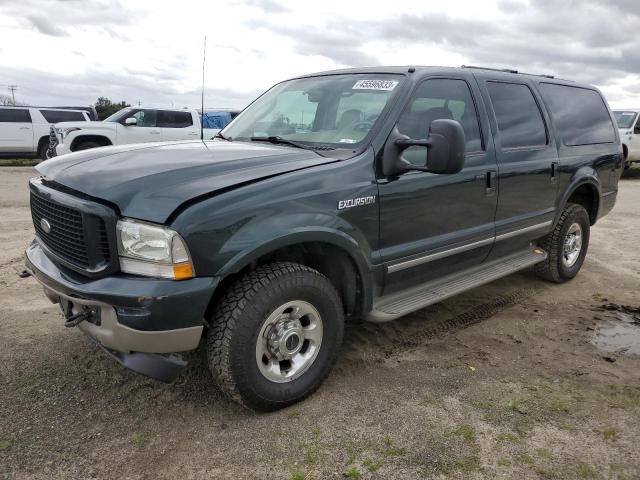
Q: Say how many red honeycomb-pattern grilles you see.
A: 0